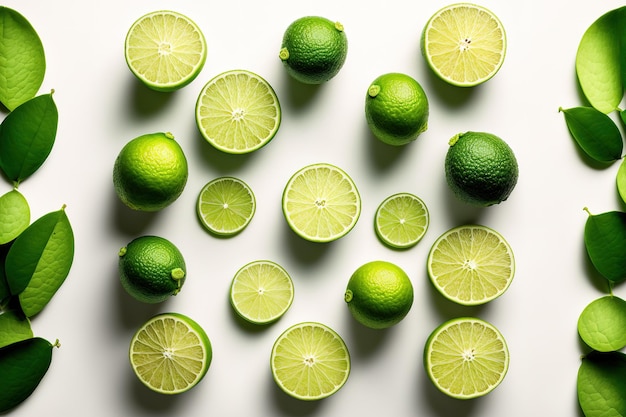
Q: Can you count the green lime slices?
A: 11